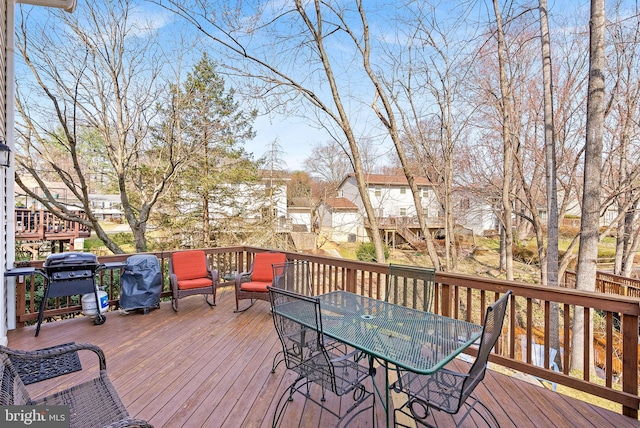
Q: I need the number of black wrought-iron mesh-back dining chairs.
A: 4